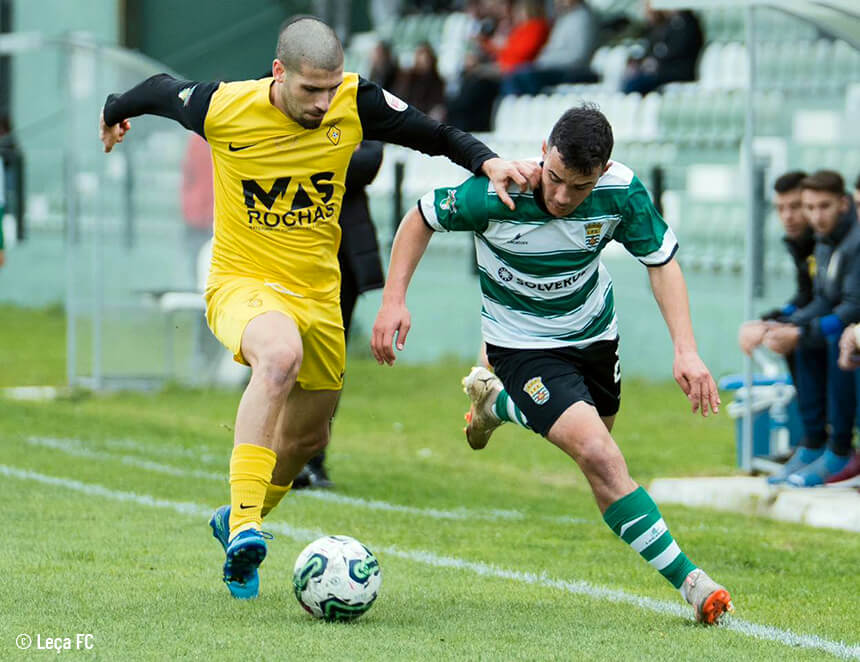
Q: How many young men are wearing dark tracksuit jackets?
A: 2